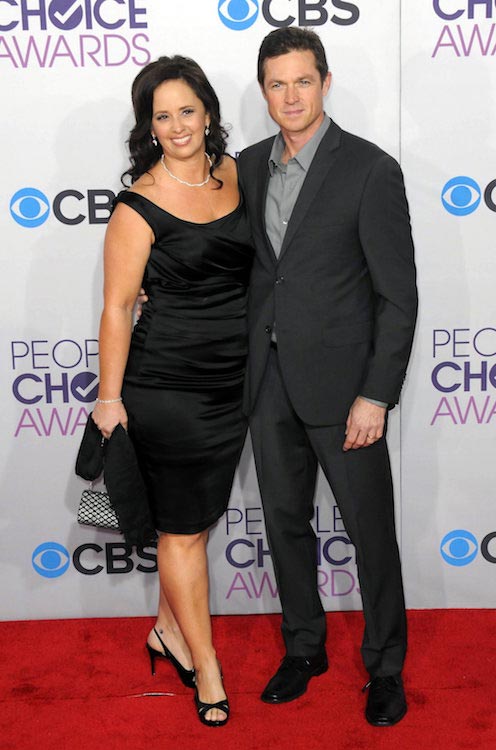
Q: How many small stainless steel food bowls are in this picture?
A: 0